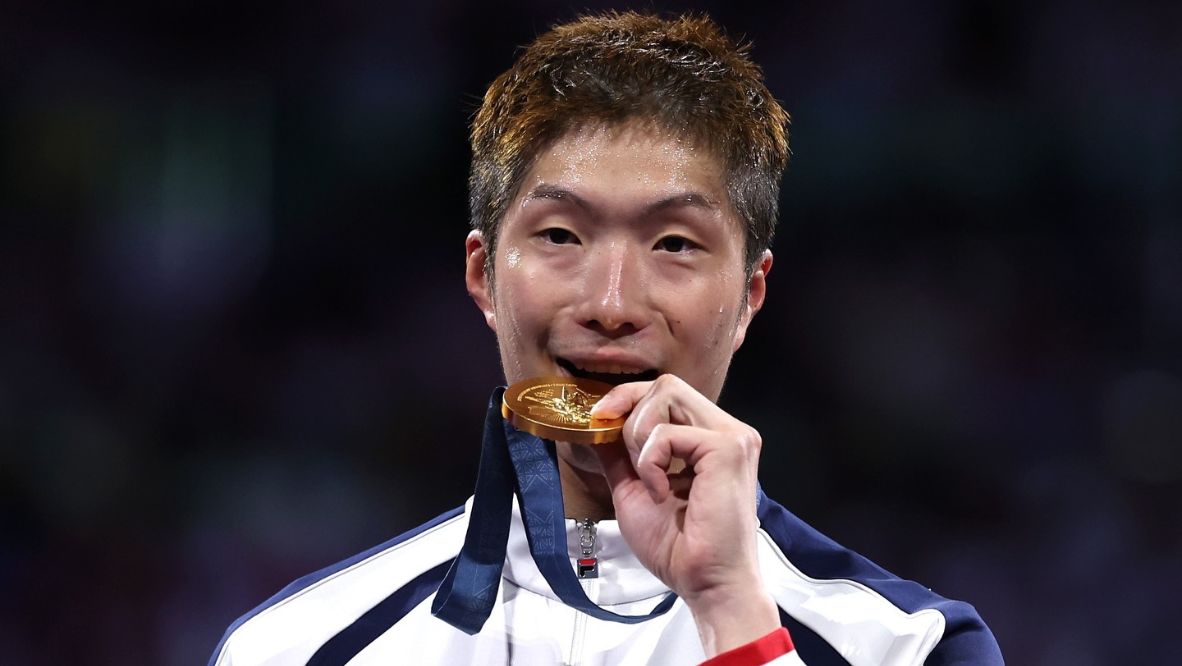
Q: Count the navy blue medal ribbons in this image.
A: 1